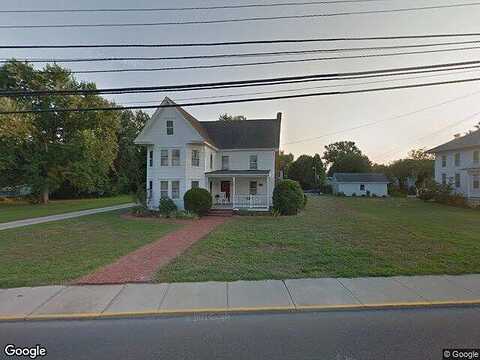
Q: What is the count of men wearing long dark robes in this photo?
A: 0